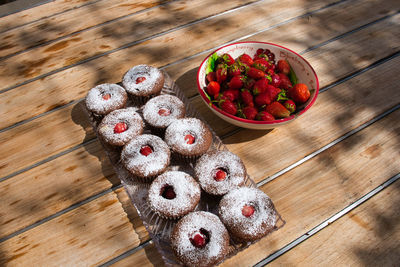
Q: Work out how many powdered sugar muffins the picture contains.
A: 10